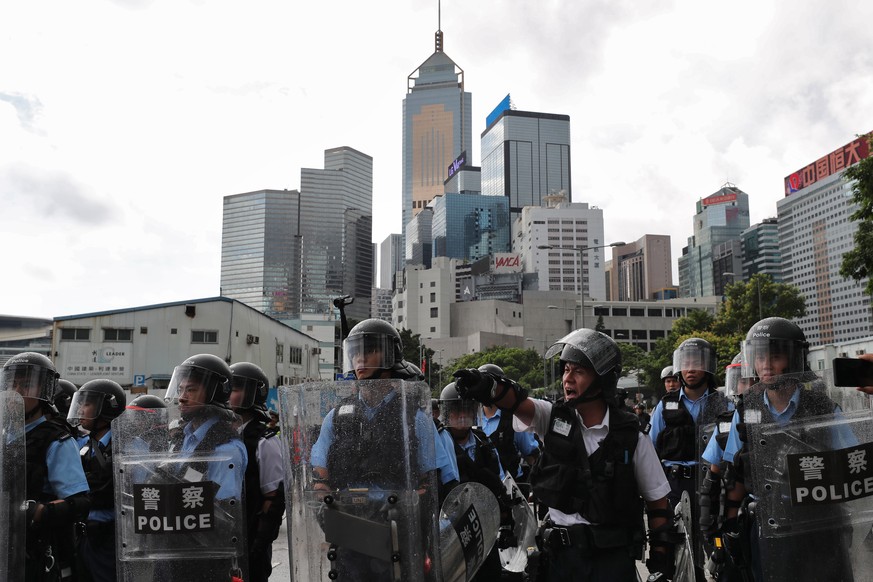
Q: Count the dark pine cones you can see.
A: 0